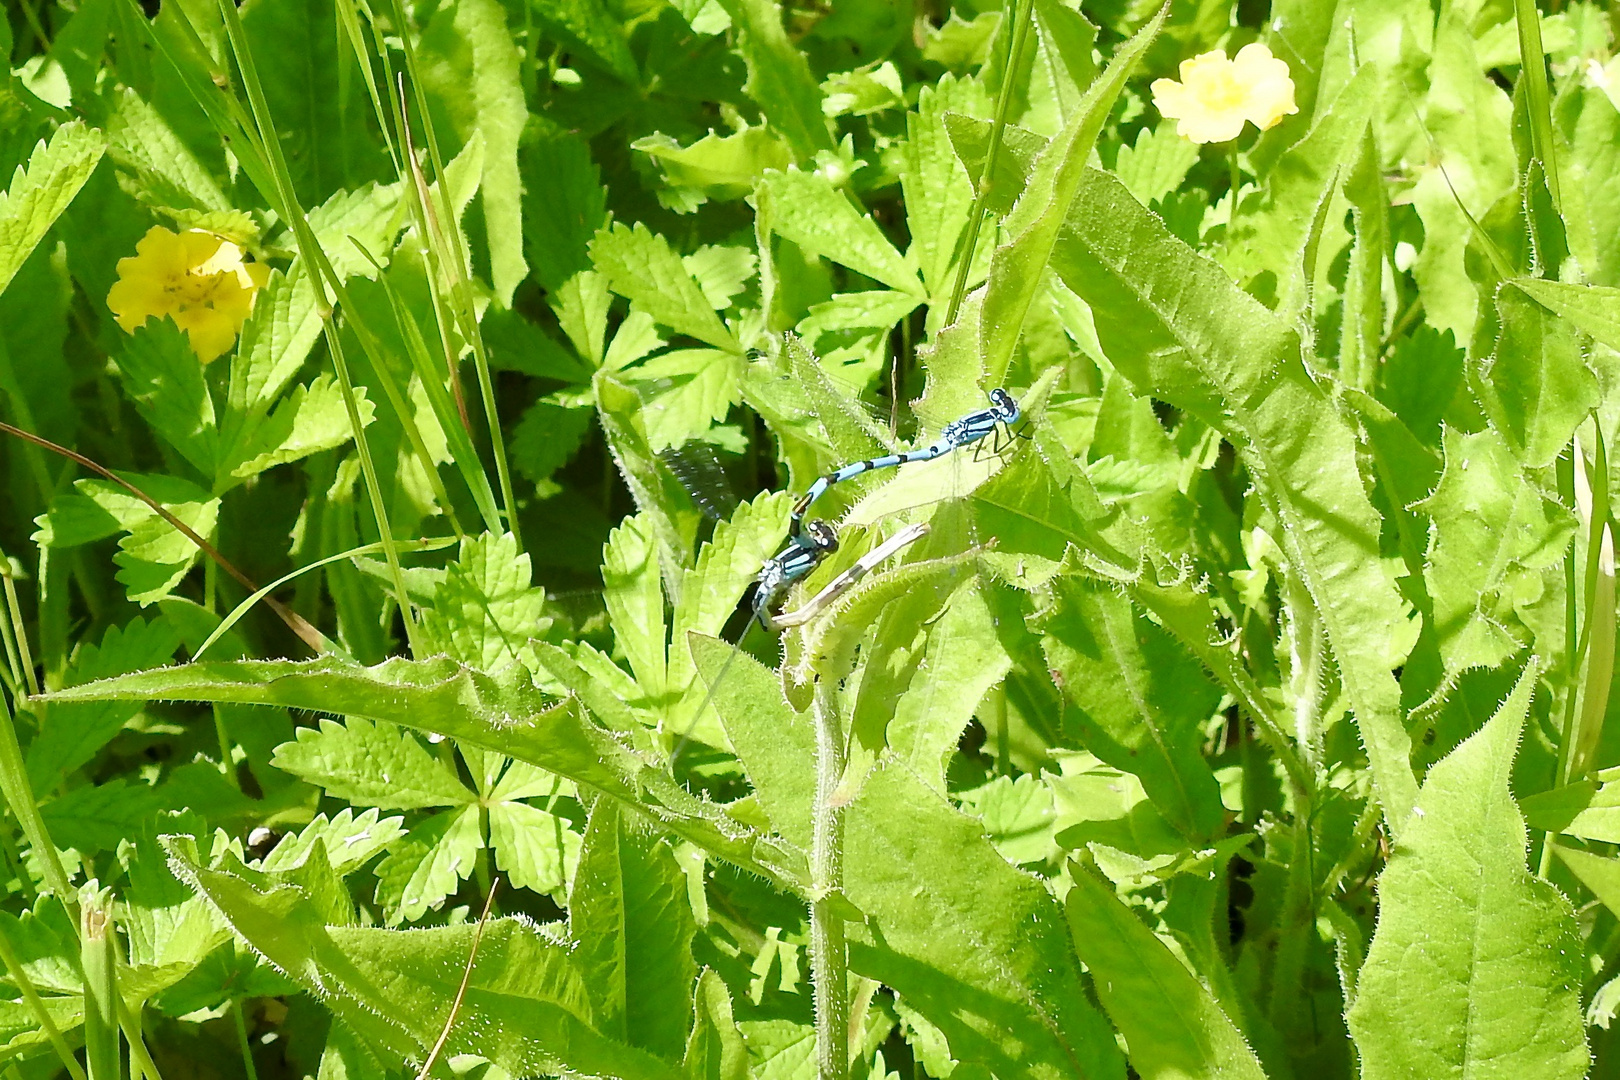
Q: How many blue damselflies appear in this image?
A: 2